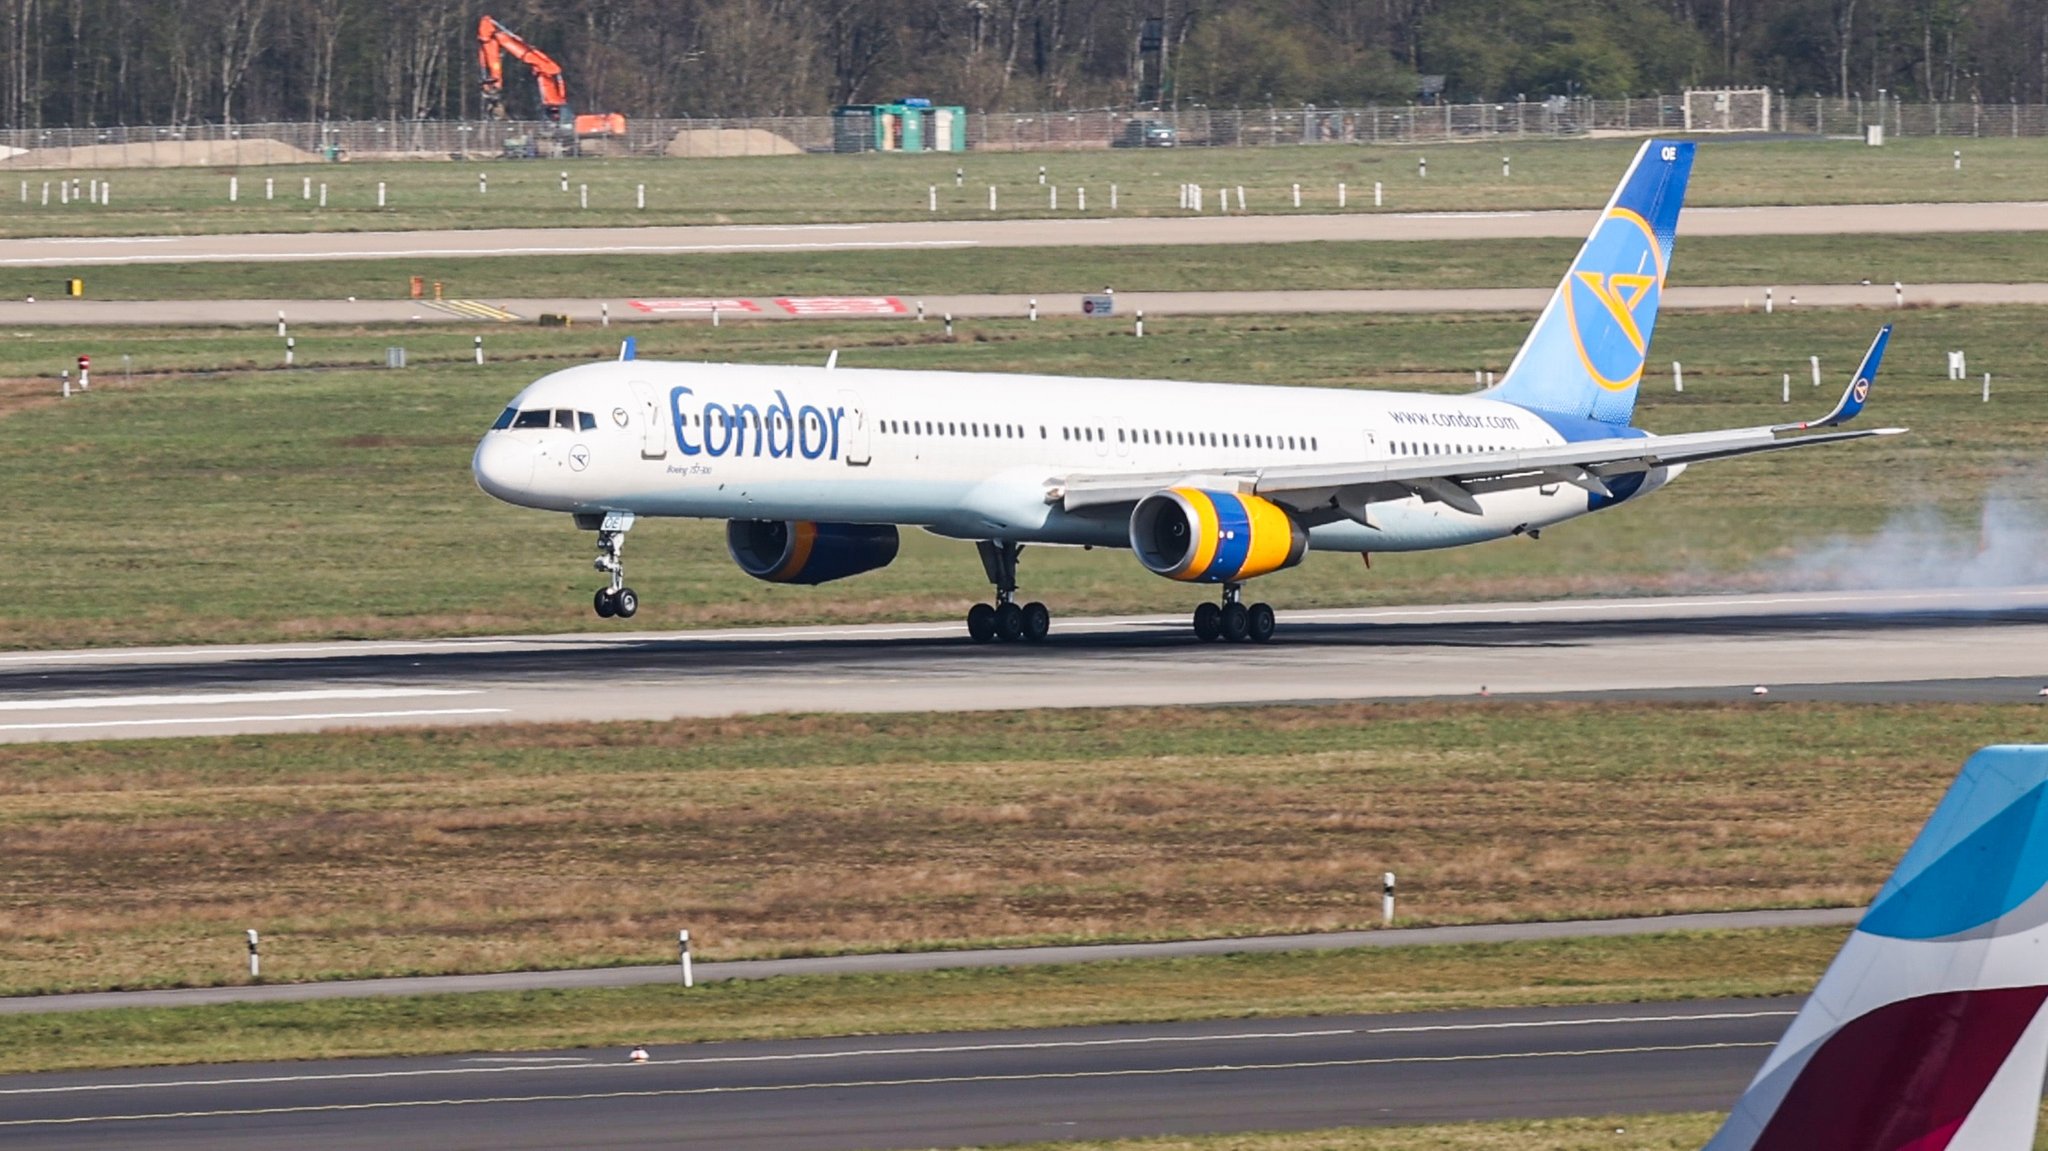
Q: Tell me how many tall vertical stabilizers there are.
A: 2